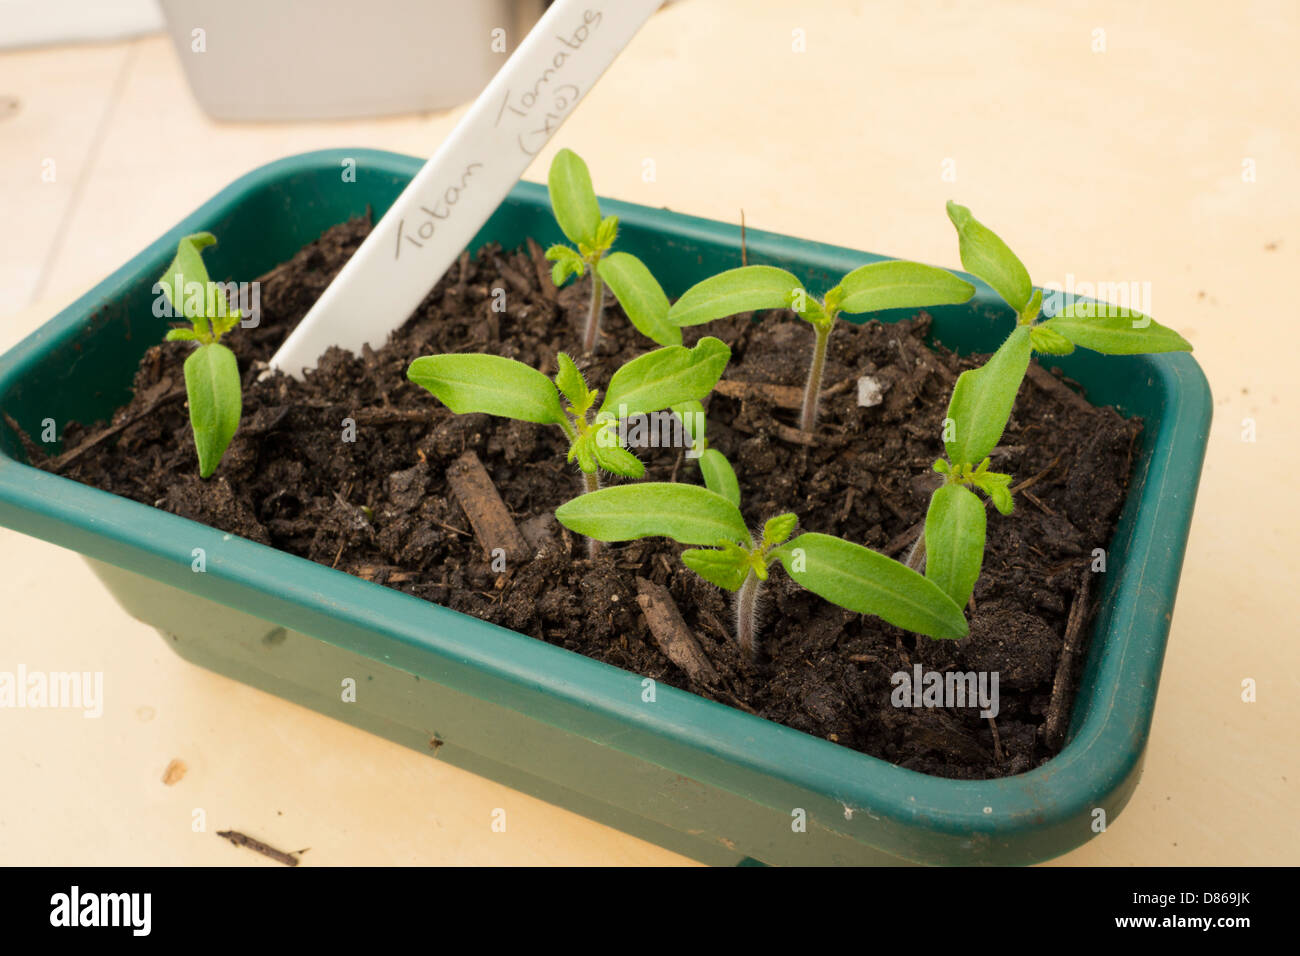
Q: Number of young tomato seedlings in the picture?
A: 8